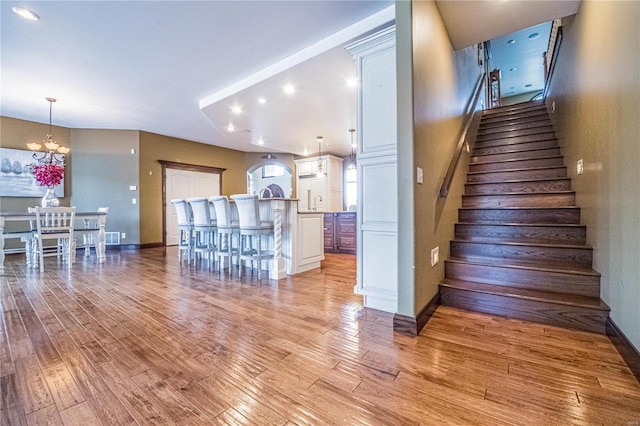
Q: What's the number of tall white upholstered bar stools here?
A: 4